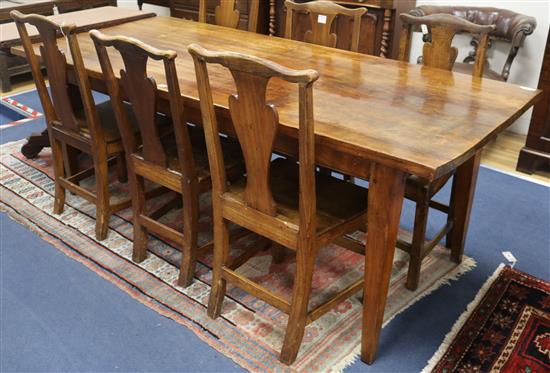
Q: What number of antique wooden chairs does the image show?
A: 6